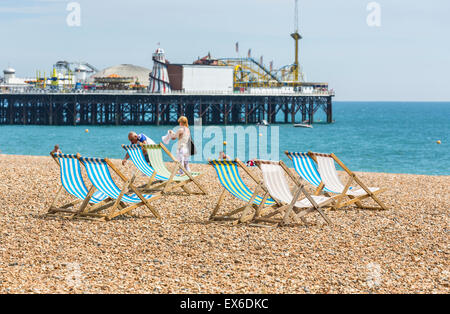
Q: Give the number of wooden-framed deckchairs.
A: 8